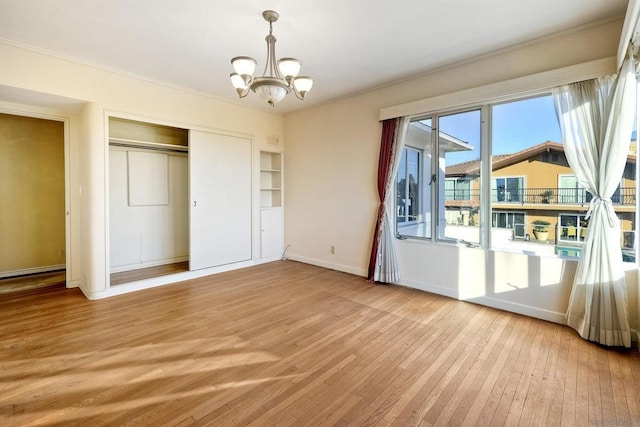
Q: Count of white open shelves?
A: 3